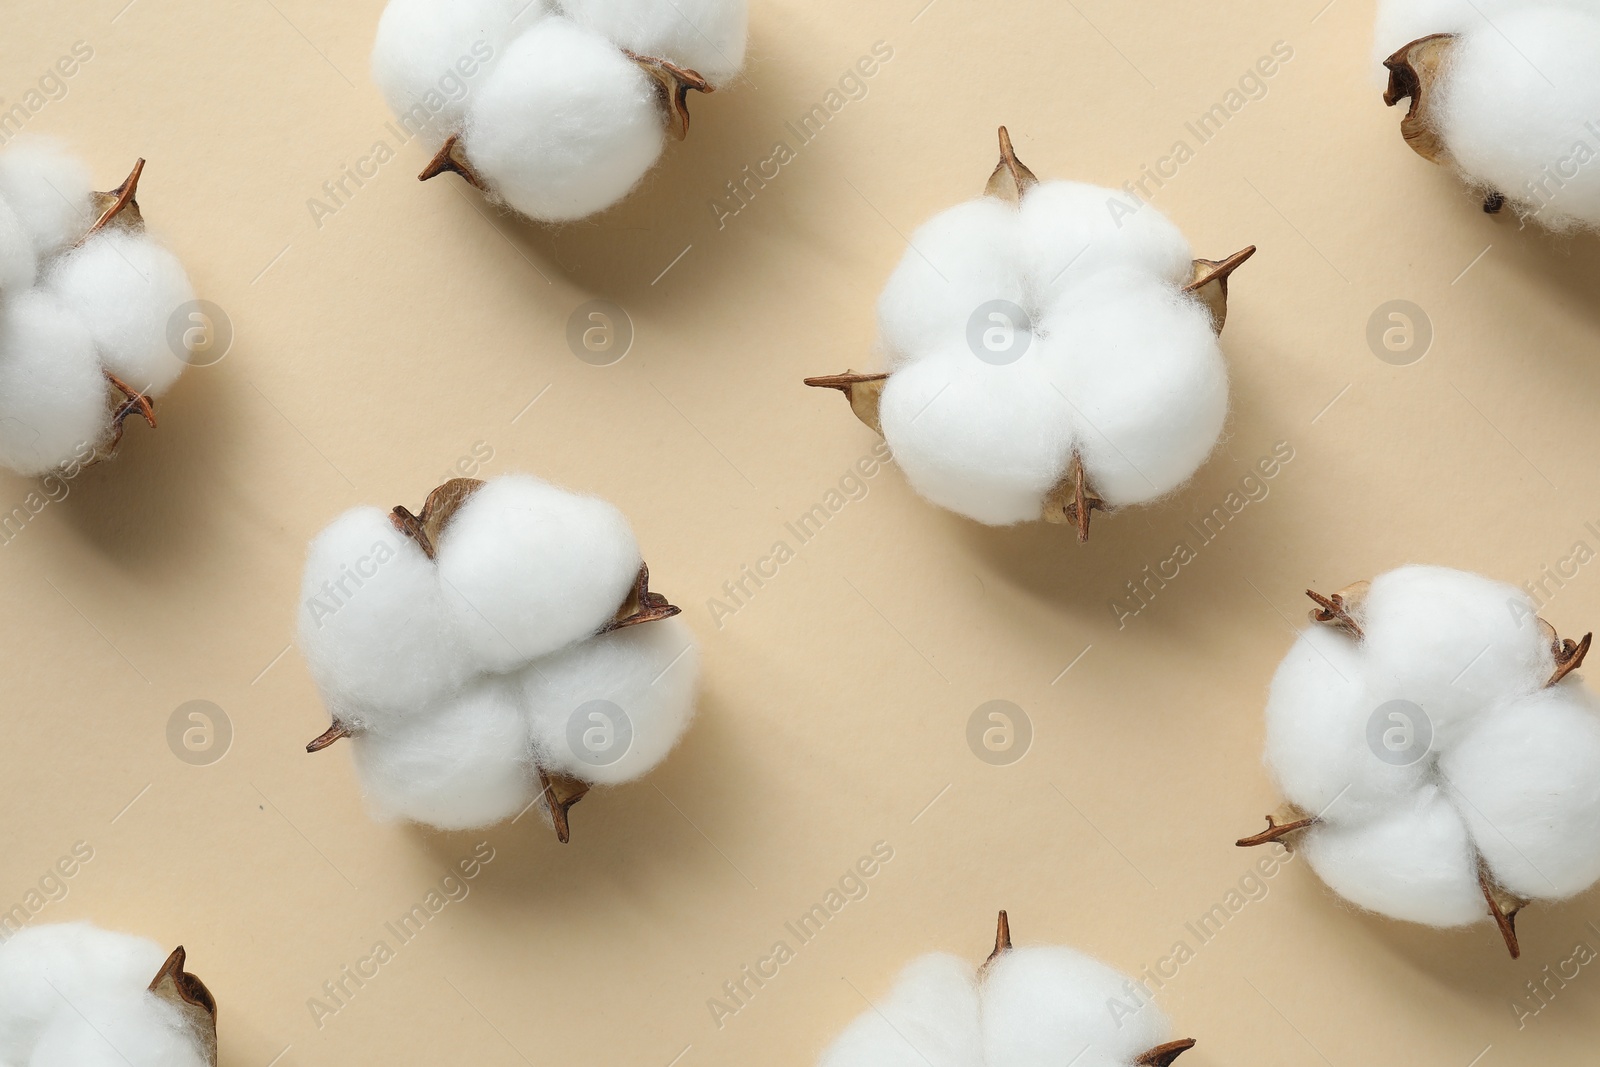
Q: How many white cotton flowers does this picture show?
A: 8